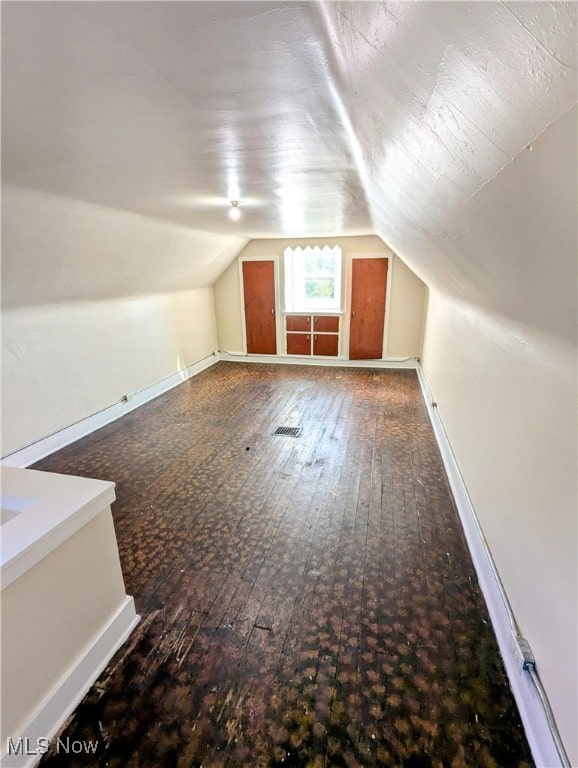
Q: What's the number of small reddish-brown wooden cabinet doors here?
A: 4